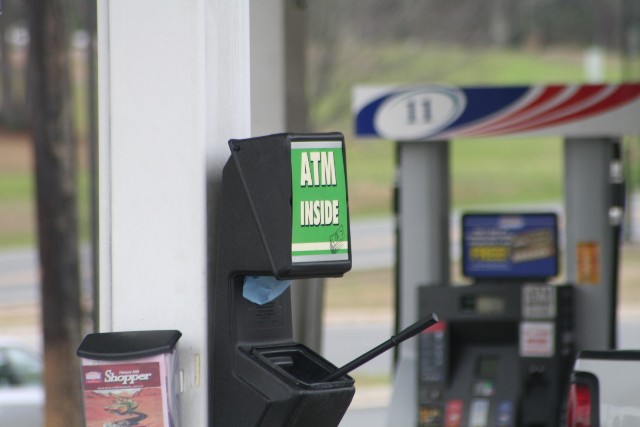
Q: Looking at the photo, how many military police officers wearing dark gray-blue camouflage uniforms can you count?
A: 0